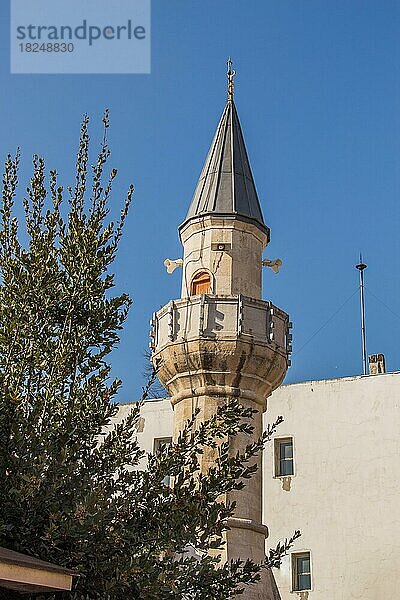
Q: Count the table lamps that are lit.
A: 0